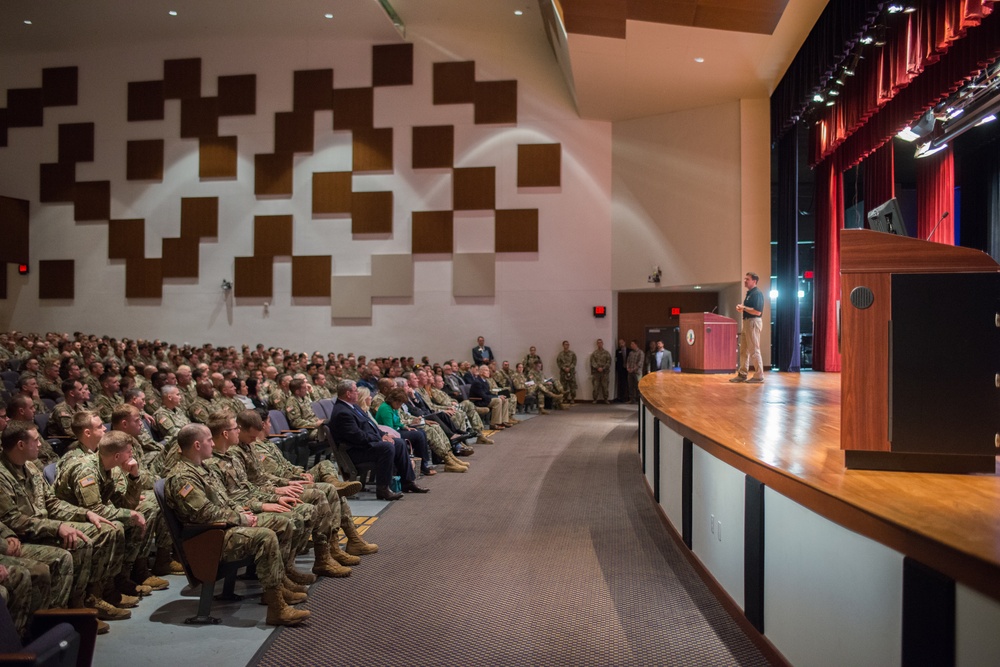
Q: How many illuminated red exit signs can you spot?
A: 4